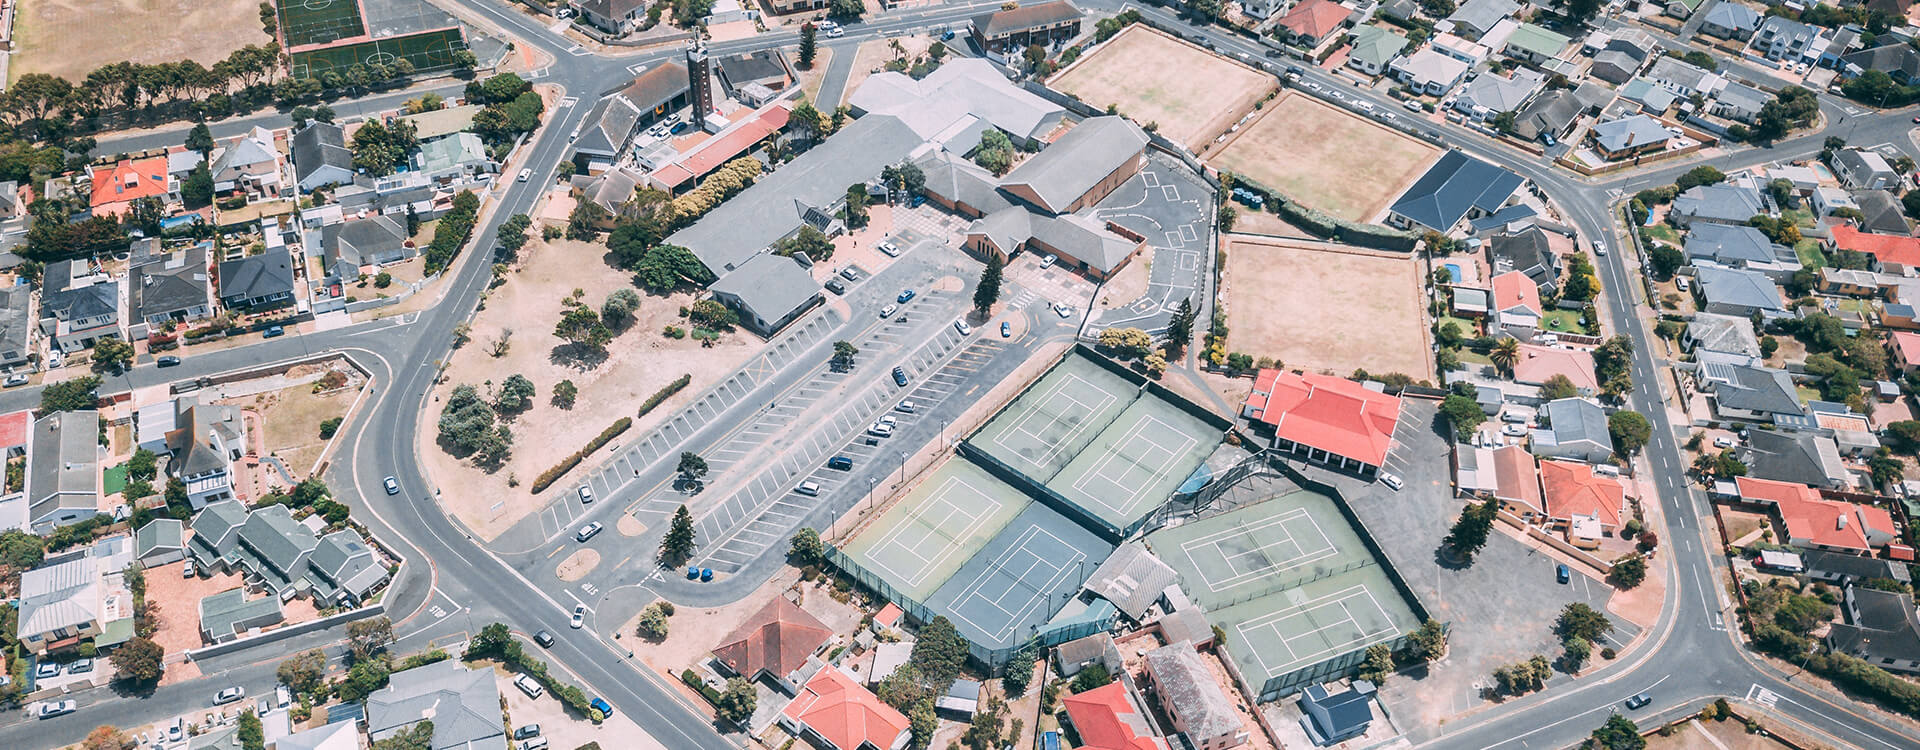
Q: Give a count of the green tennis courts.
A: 5